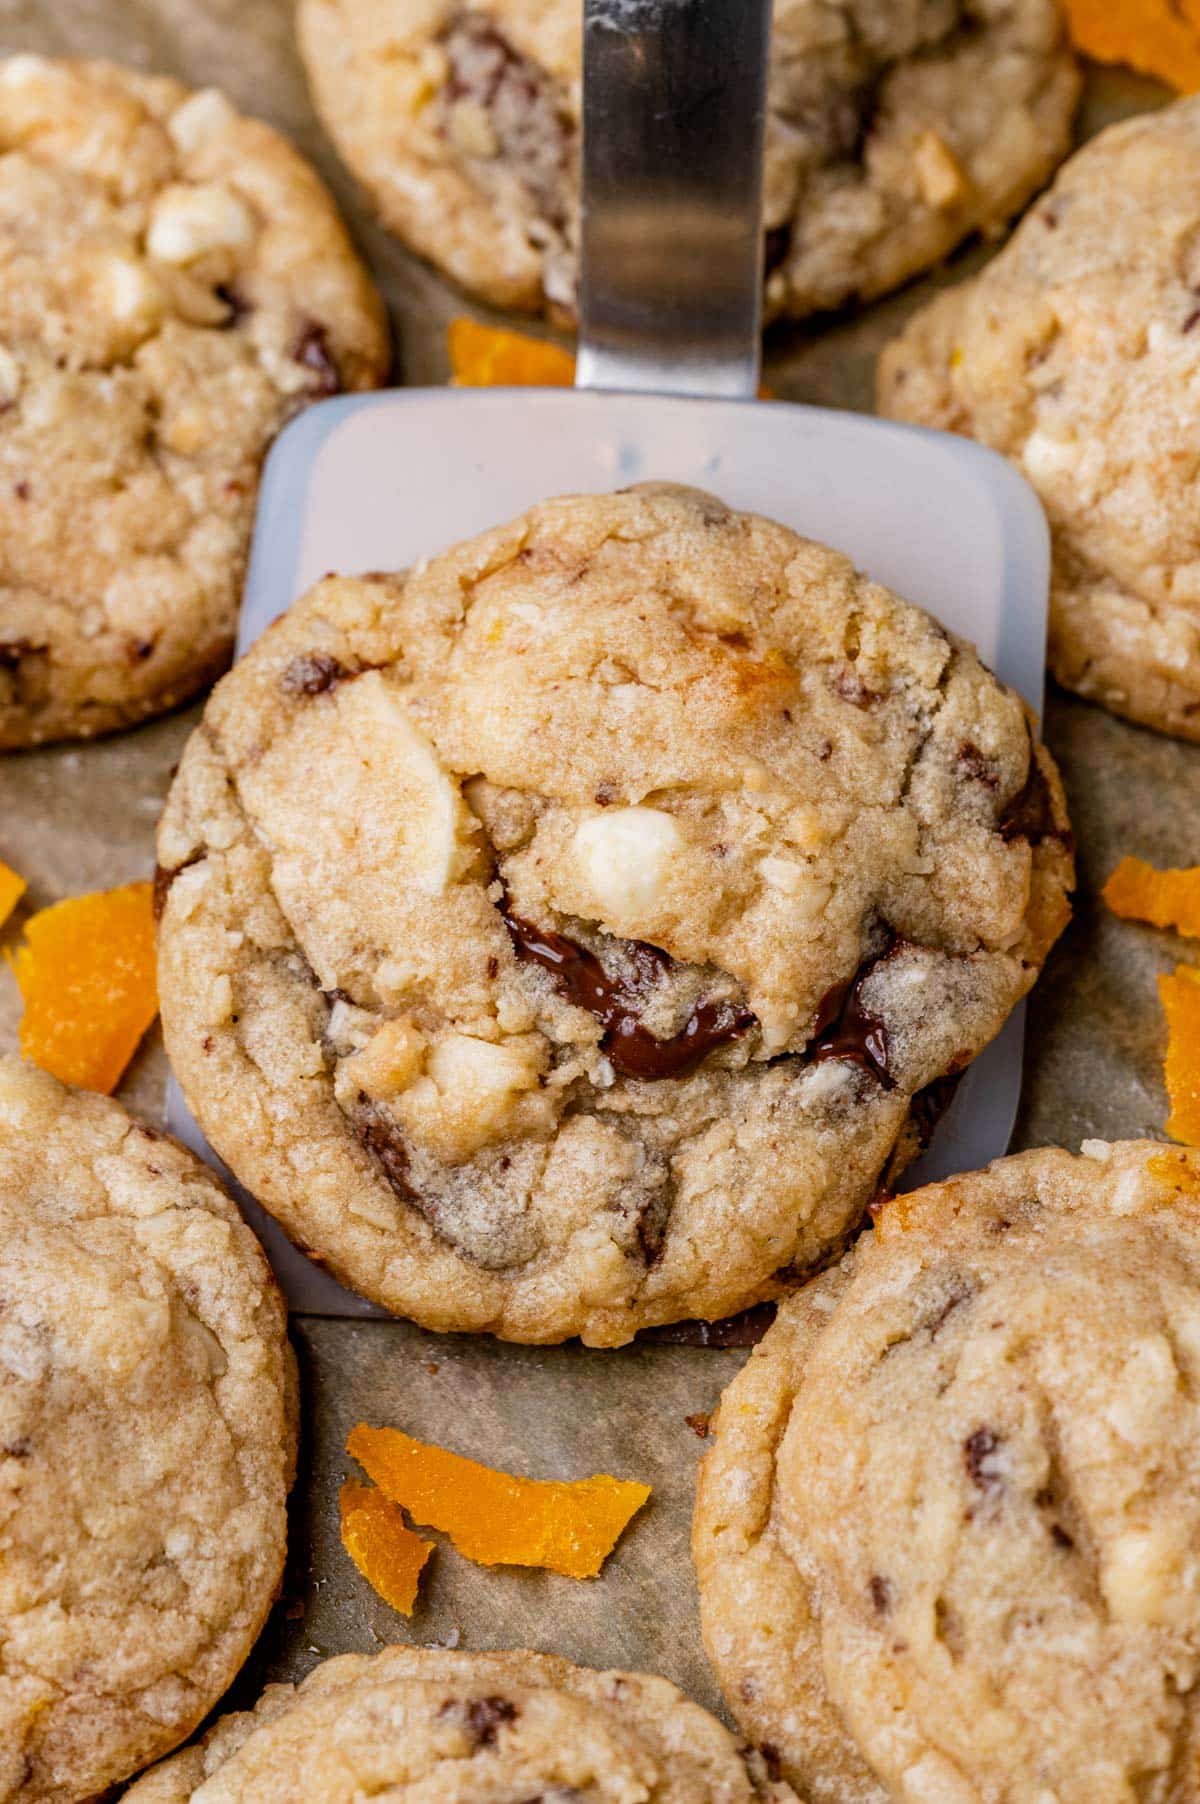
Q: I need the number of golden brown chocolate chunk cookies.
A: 7